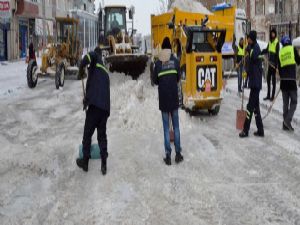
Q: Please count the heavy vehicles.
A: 4